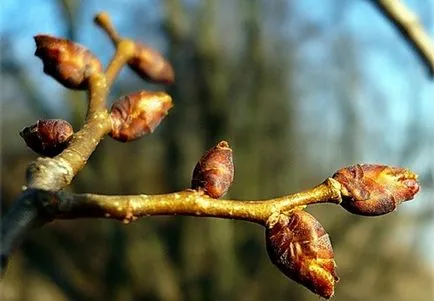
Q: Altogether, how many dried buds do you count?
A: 7